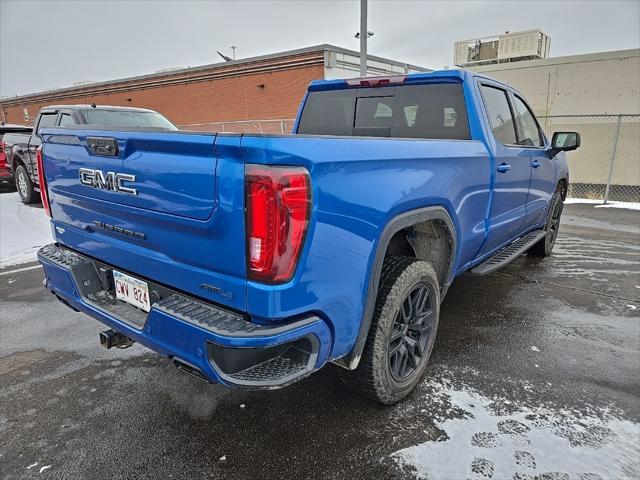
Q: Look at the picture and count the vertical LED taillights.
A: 2